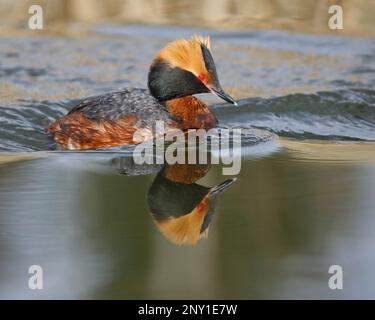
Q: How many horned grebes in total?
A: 1